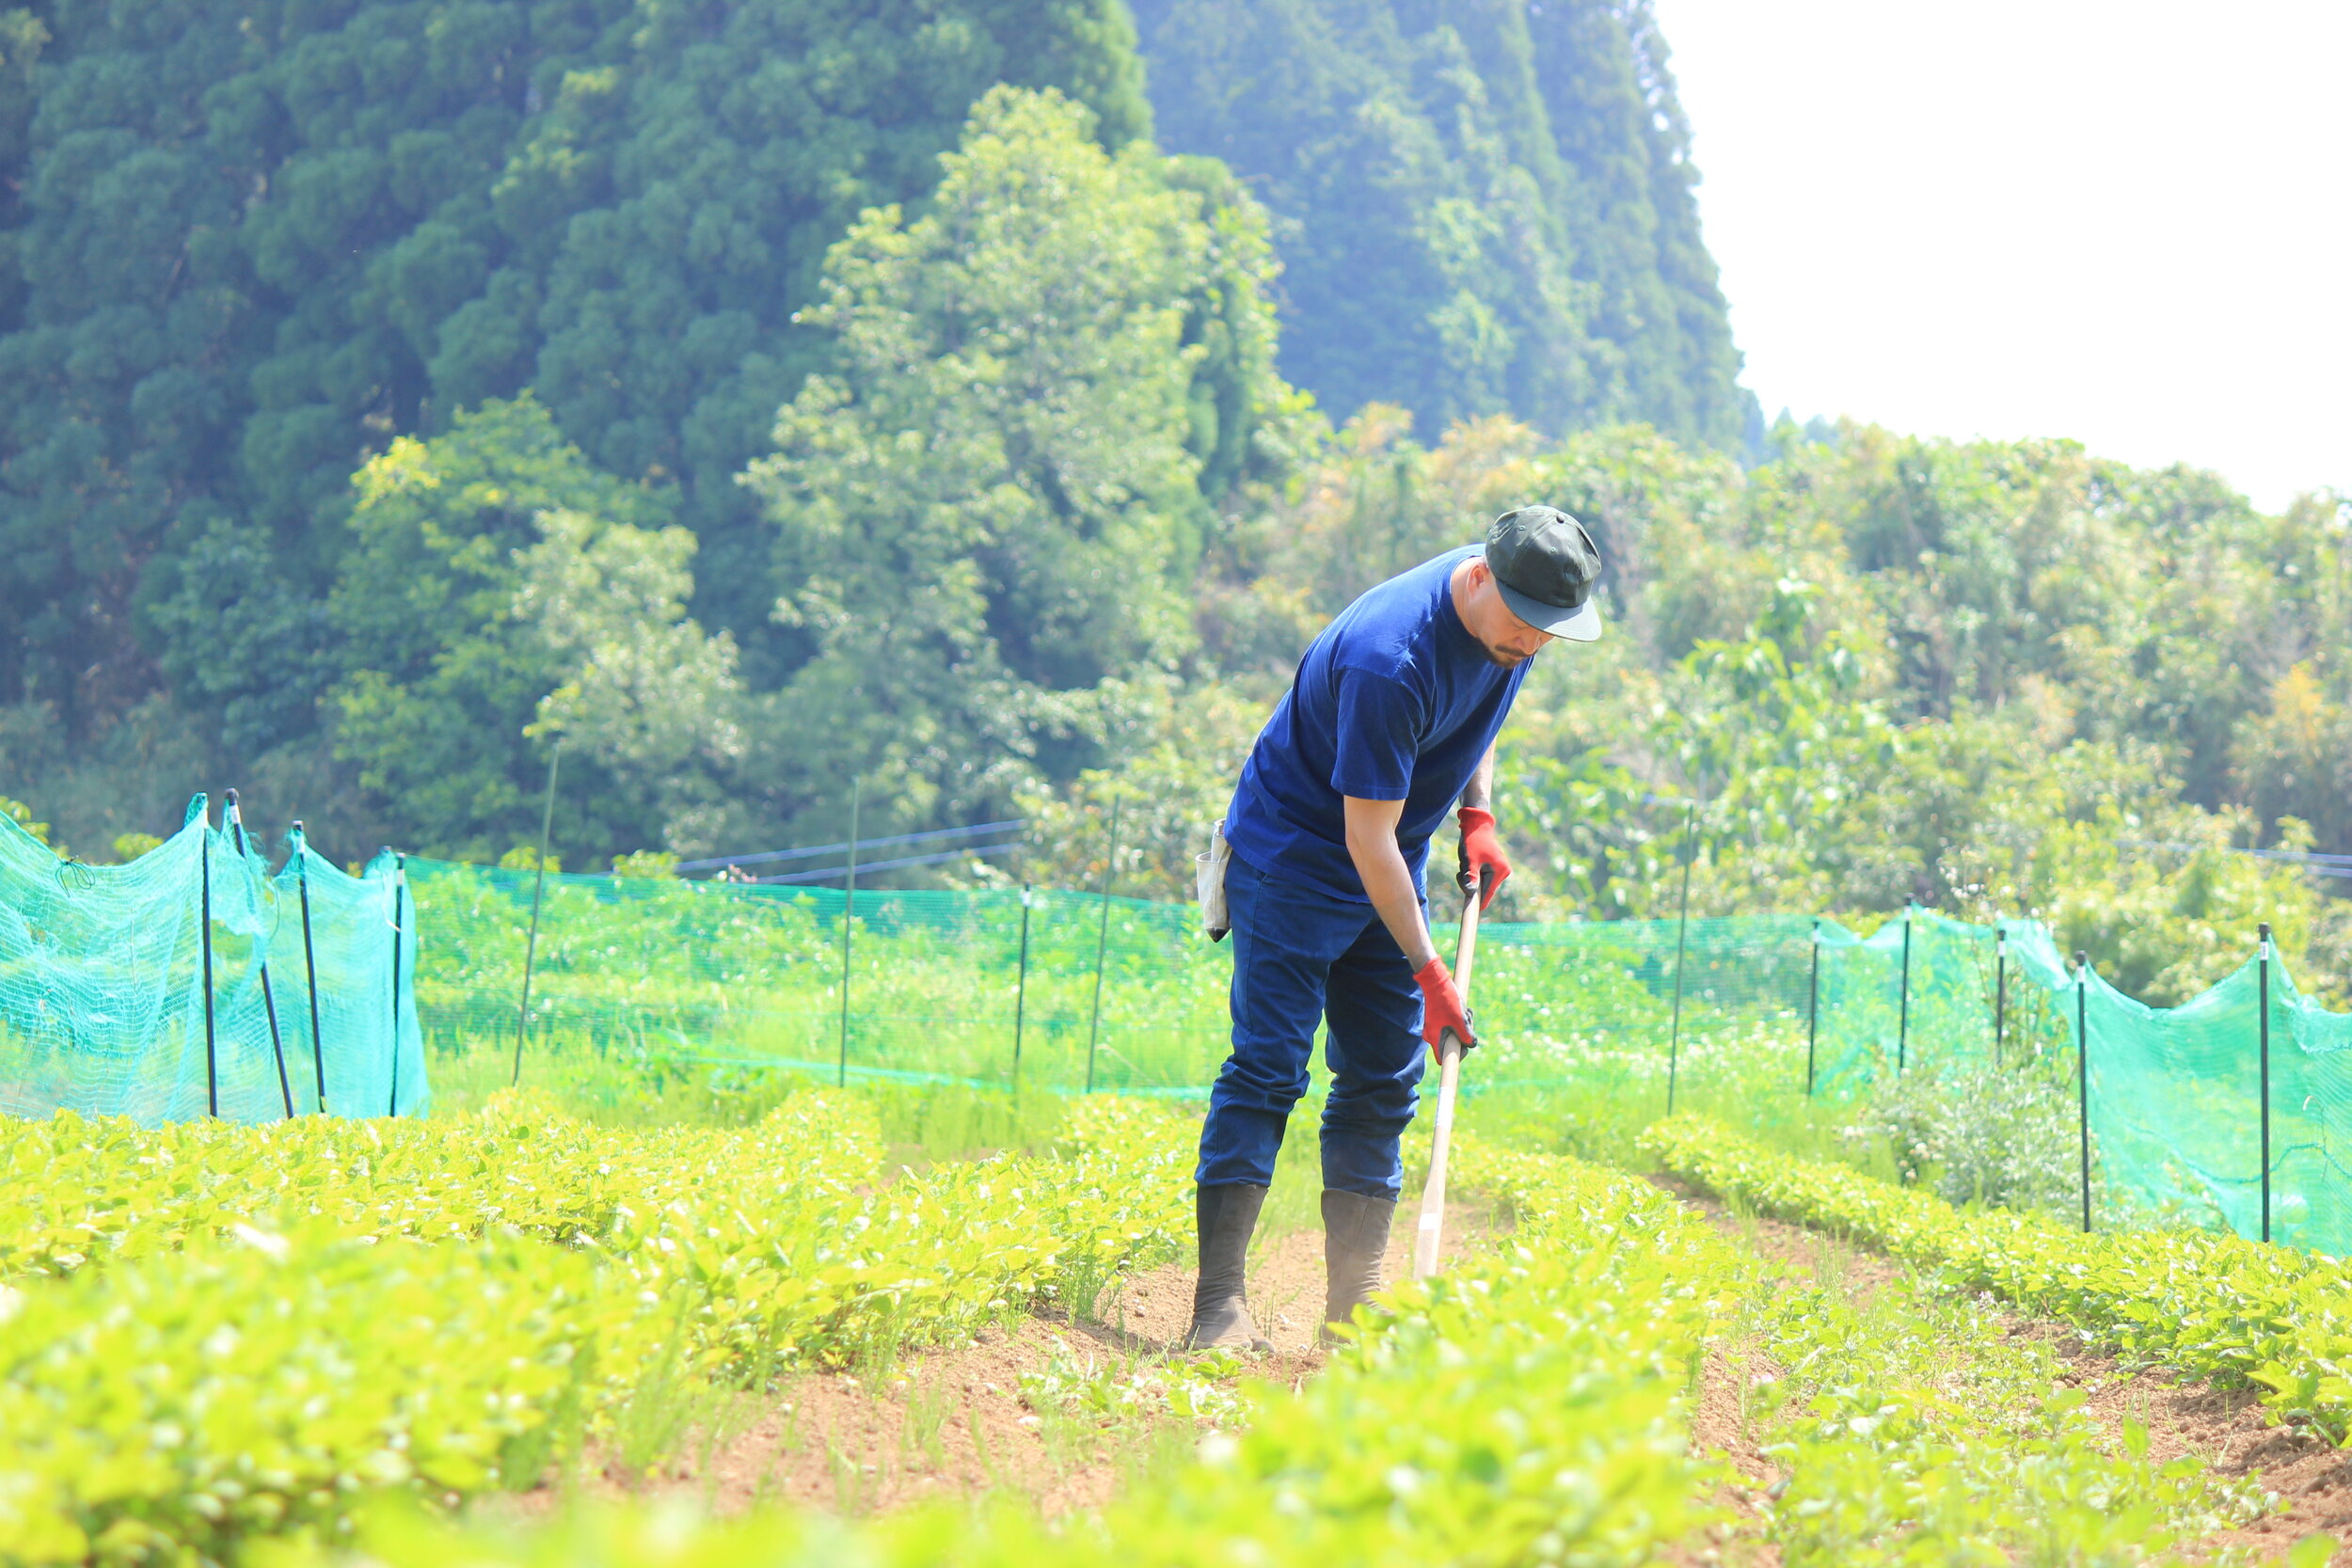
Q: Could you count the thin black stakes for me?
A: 10